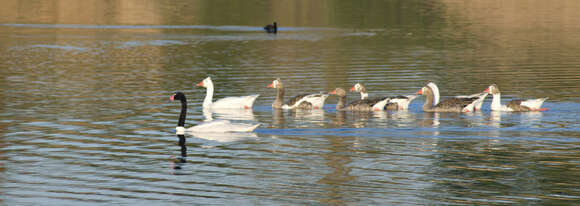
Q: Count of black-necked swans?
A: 1